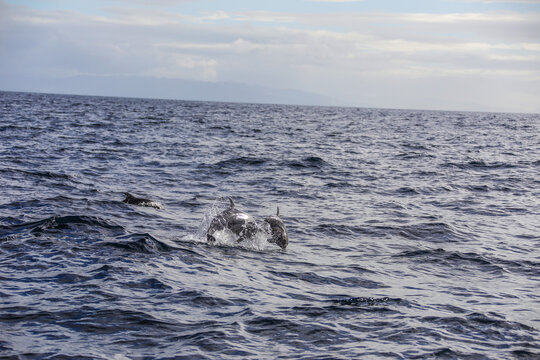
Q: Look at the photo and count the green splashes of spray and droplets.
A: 0